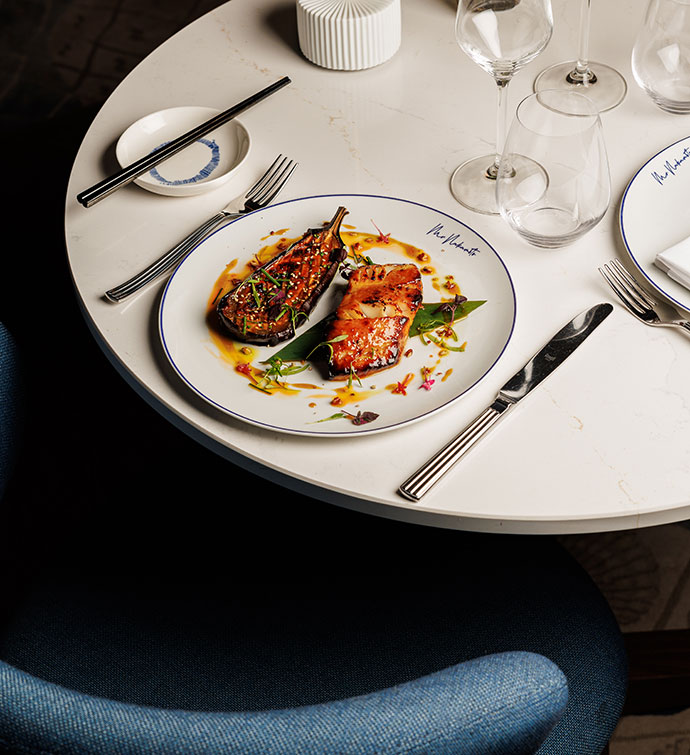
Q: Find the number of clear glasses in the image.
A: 4